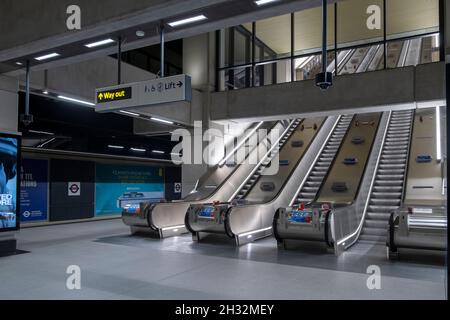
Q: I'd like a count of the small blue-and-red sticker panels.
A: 3